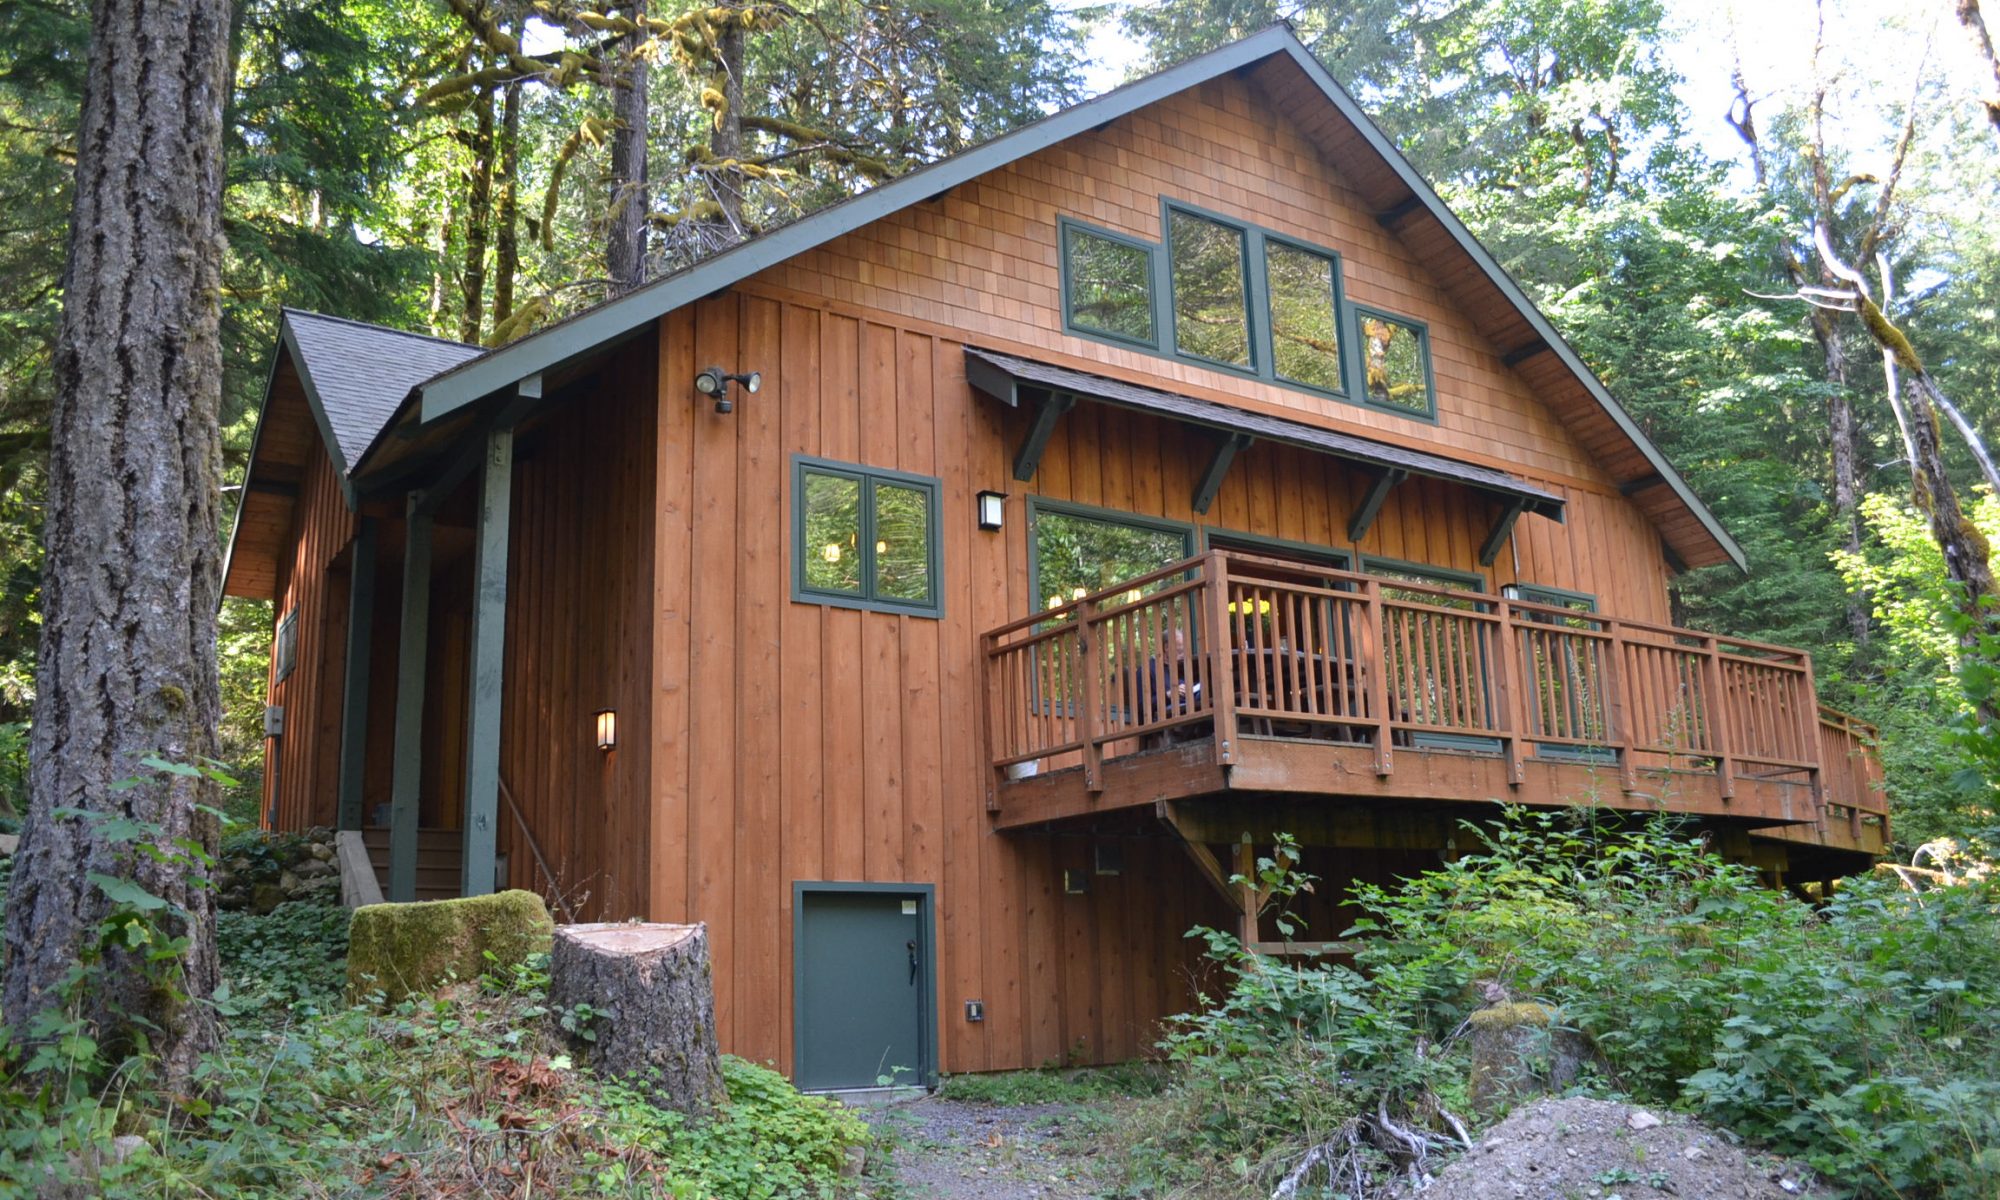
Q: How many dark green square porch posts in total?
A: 3